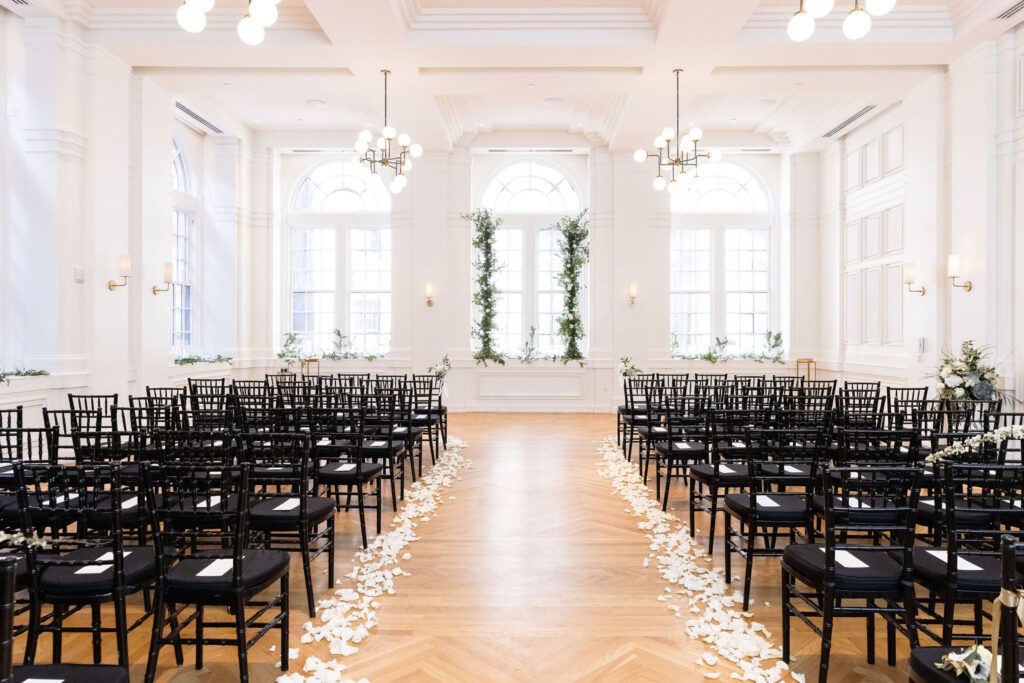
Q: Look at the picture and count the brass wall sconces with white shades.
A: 6